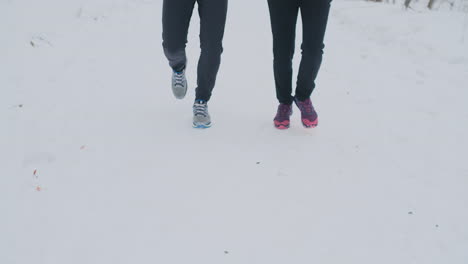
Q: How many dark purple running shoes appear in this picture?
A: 2